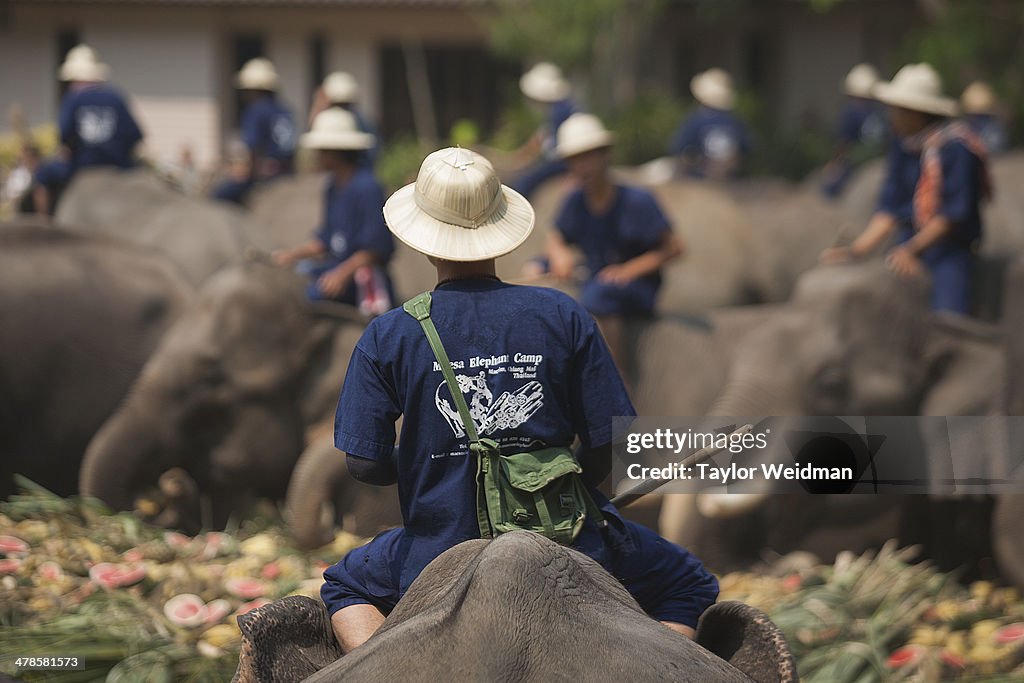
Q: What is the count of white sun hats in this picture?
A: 11